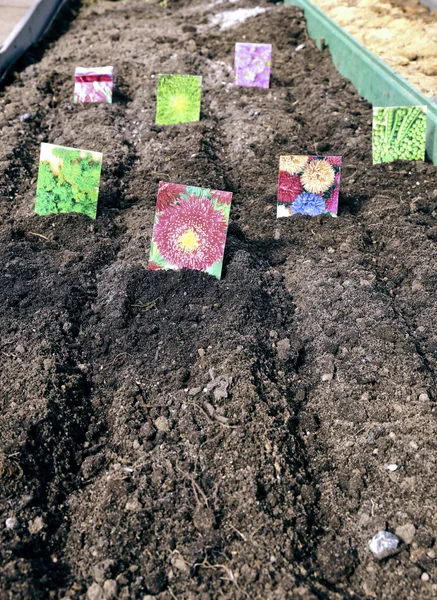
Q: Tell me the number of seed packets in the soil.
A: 7